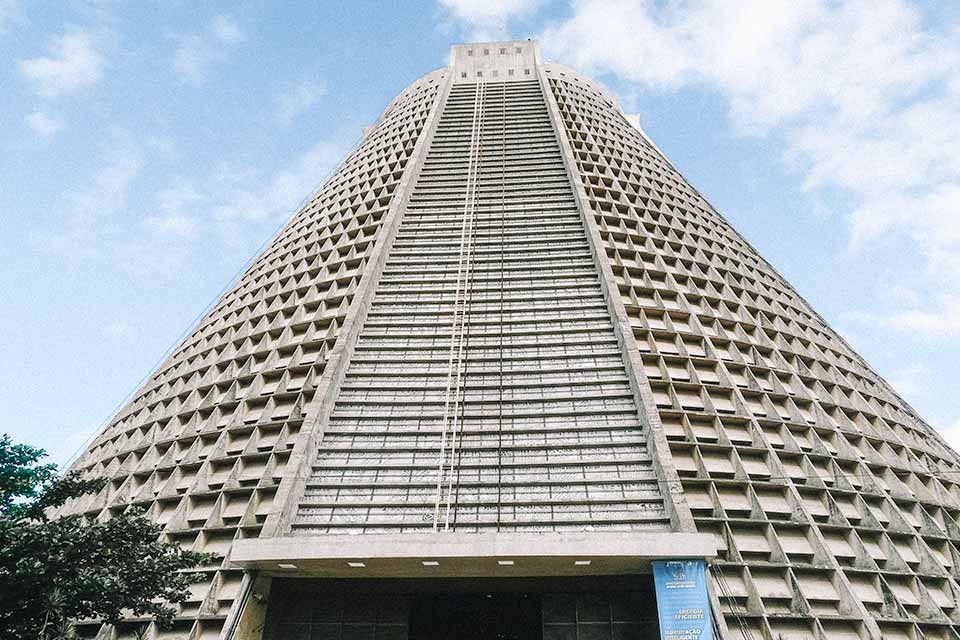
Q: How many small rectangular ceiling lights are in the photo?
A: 5